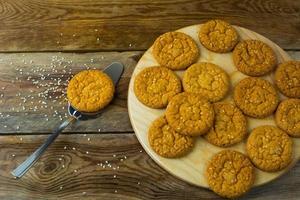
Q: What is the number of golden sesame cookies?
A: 14